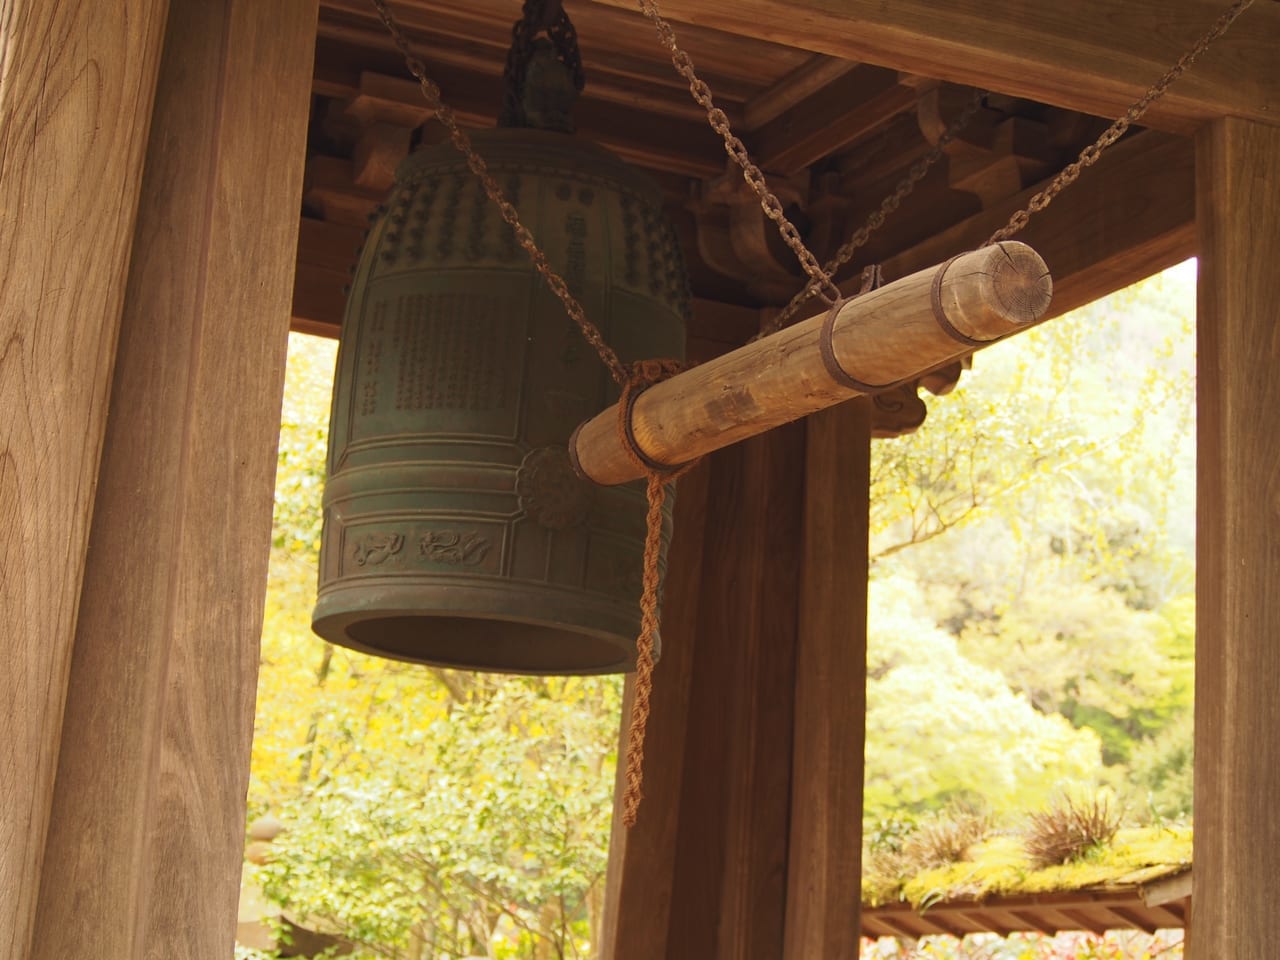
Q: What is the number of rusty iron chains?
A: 4